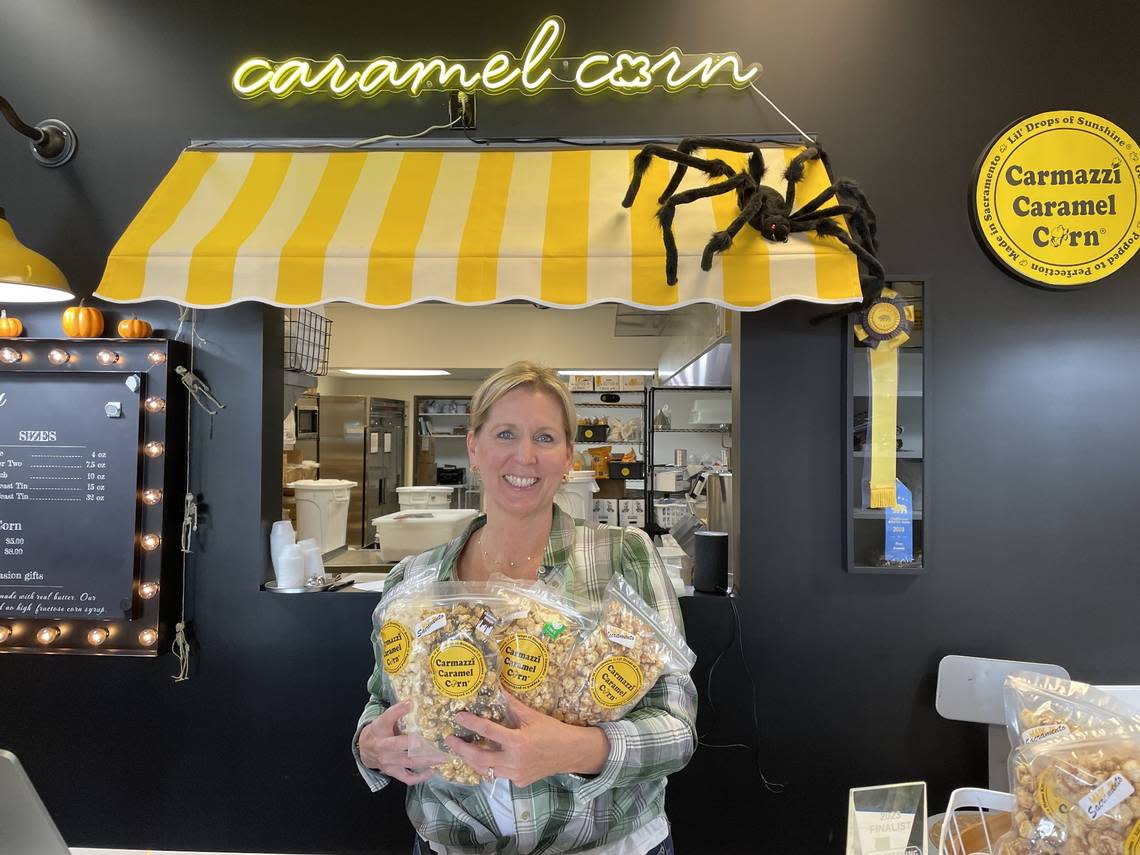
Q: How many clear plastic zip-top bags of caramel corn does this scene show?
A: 6